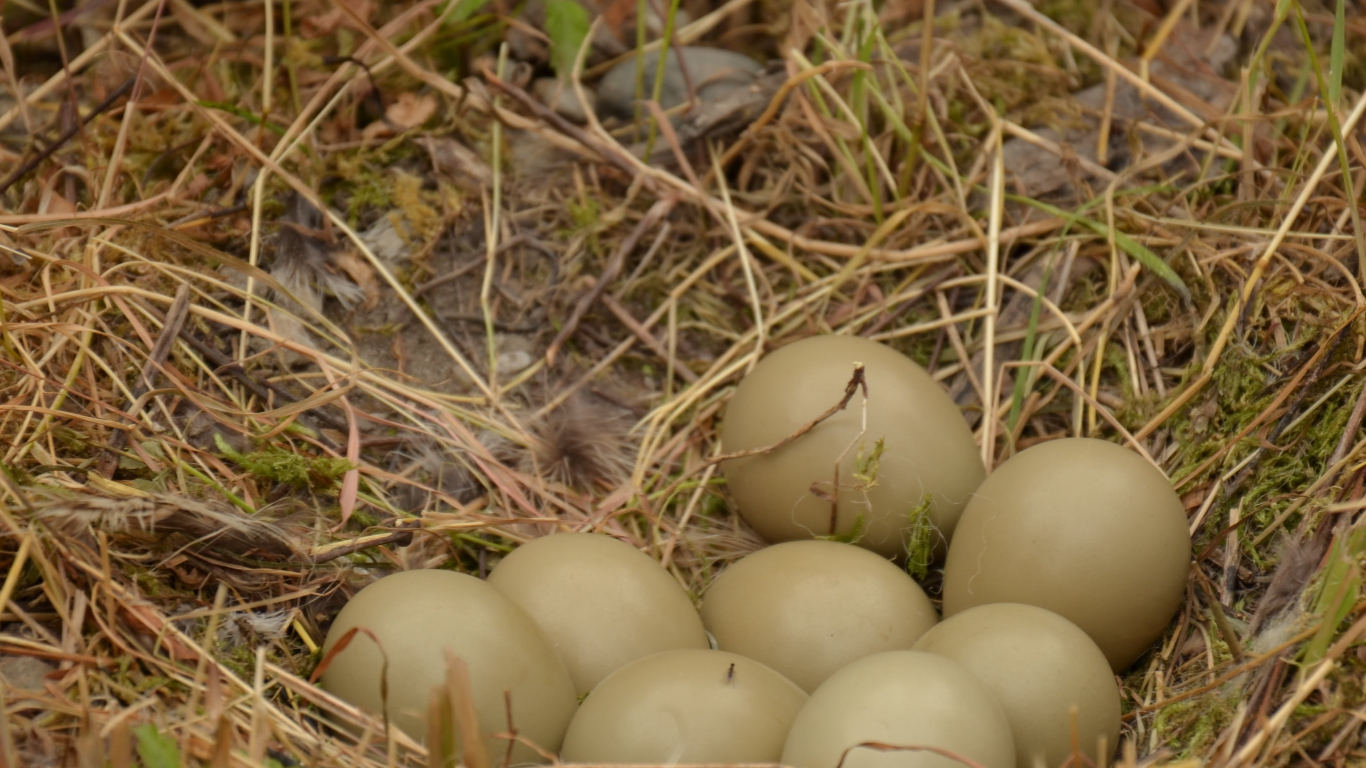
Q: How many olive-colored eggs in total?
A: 8